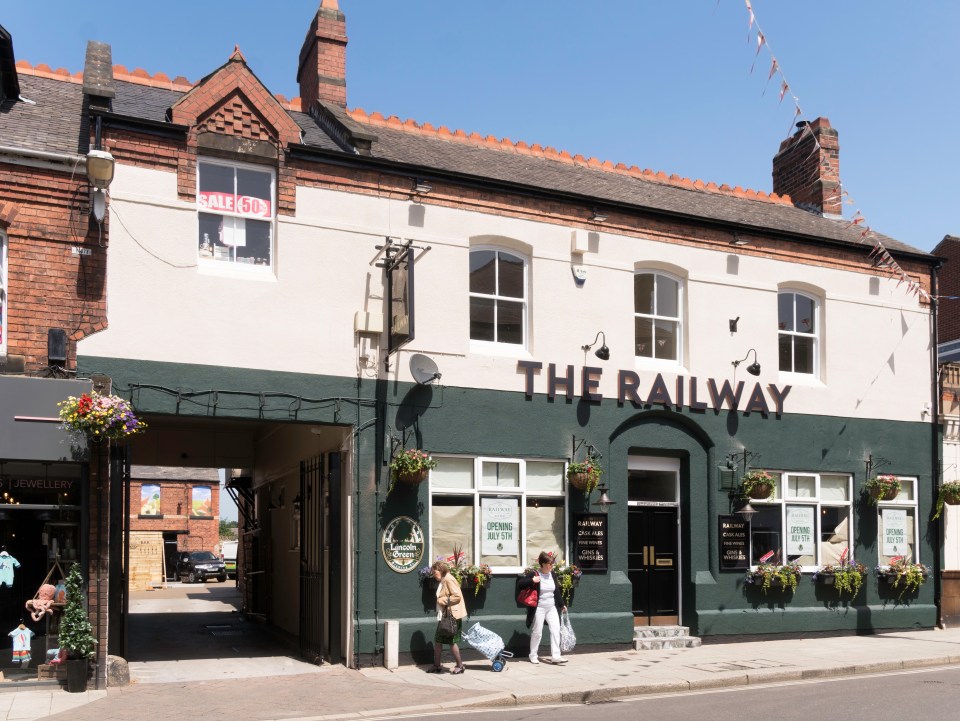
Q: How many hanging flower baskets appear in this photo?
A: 6